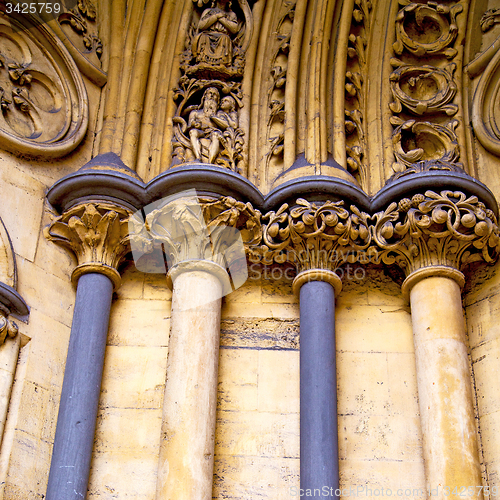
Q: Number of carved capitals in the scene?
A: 4